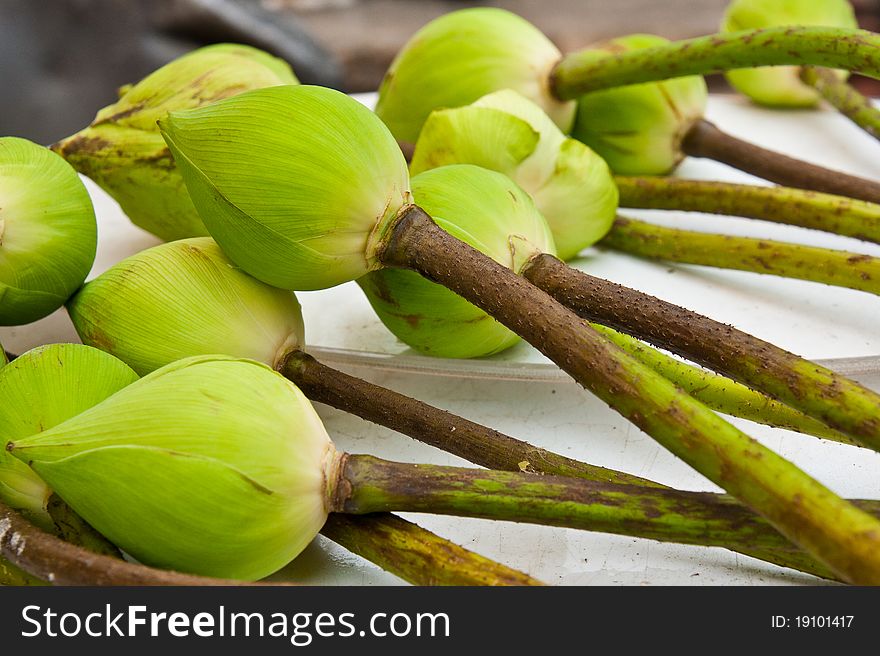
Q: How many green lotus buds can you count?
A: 11